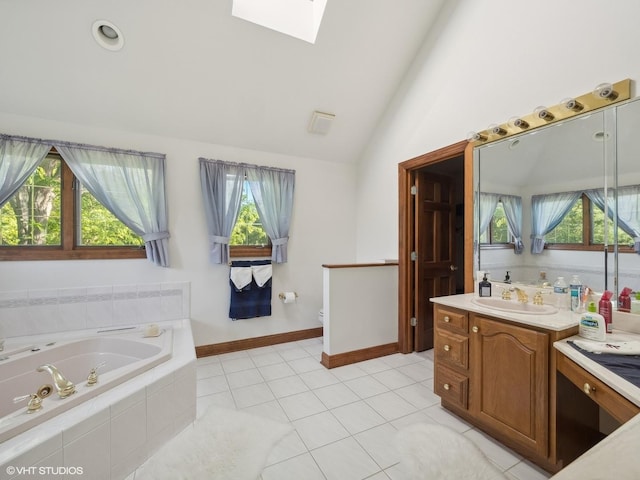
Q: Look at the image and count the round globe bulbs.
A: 6